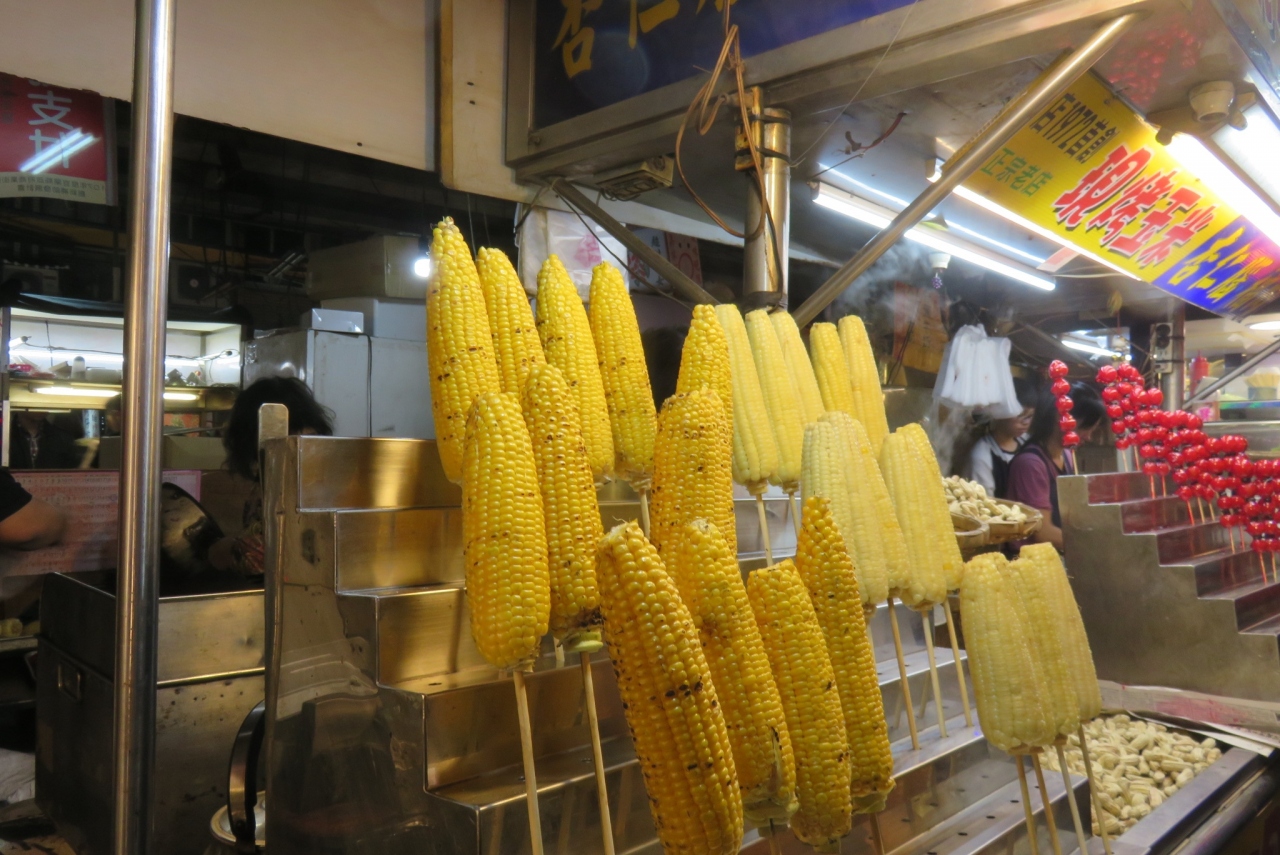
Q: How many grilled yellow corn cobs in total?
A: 12